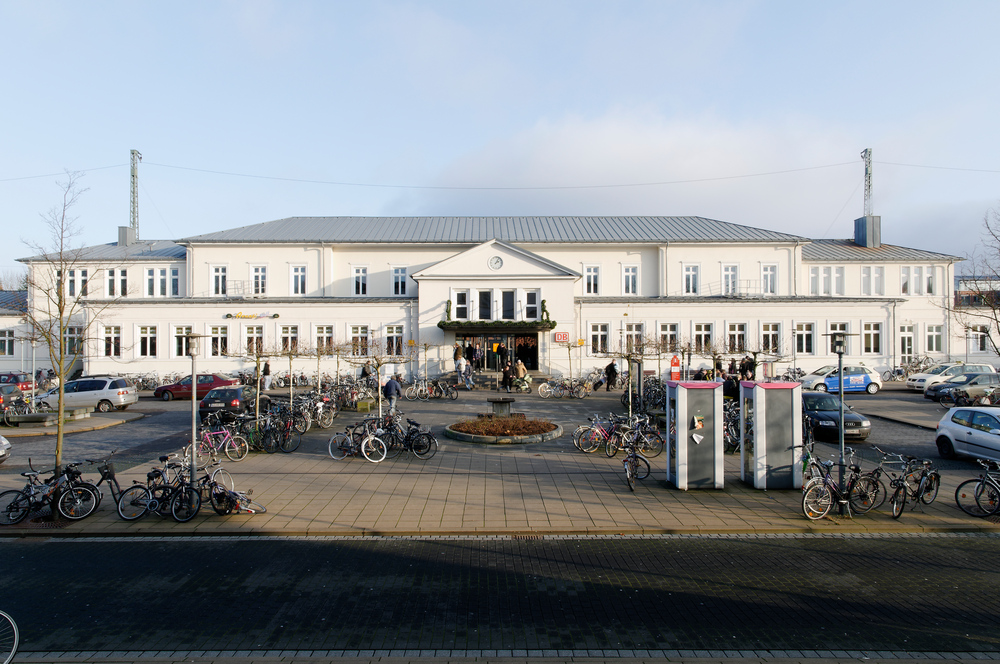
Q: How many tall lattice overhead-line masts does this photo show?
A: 2